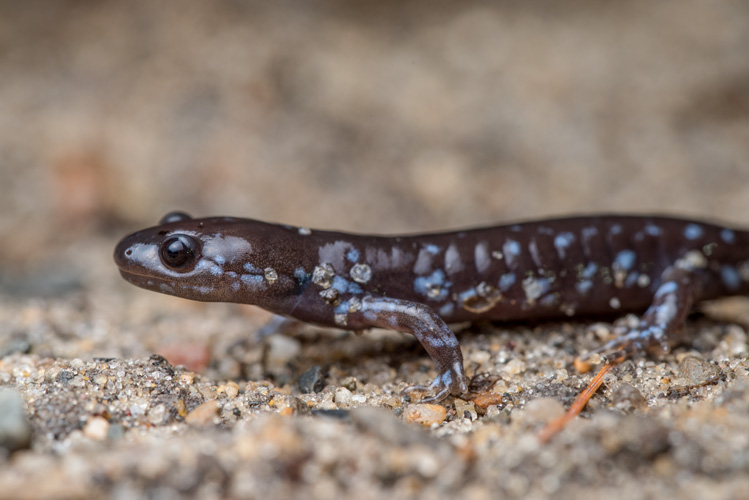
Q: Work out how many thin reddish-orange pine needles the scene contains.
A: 1